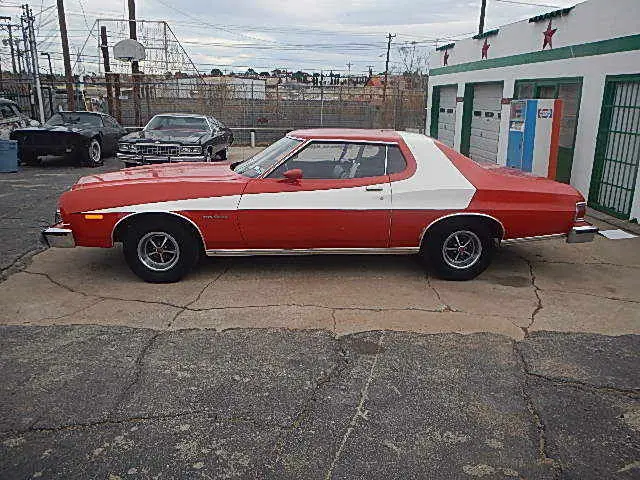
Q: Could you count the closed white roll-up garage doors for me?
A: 2